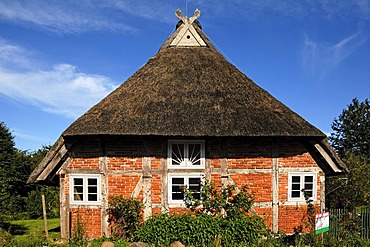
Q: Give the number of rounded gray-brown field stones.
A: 3